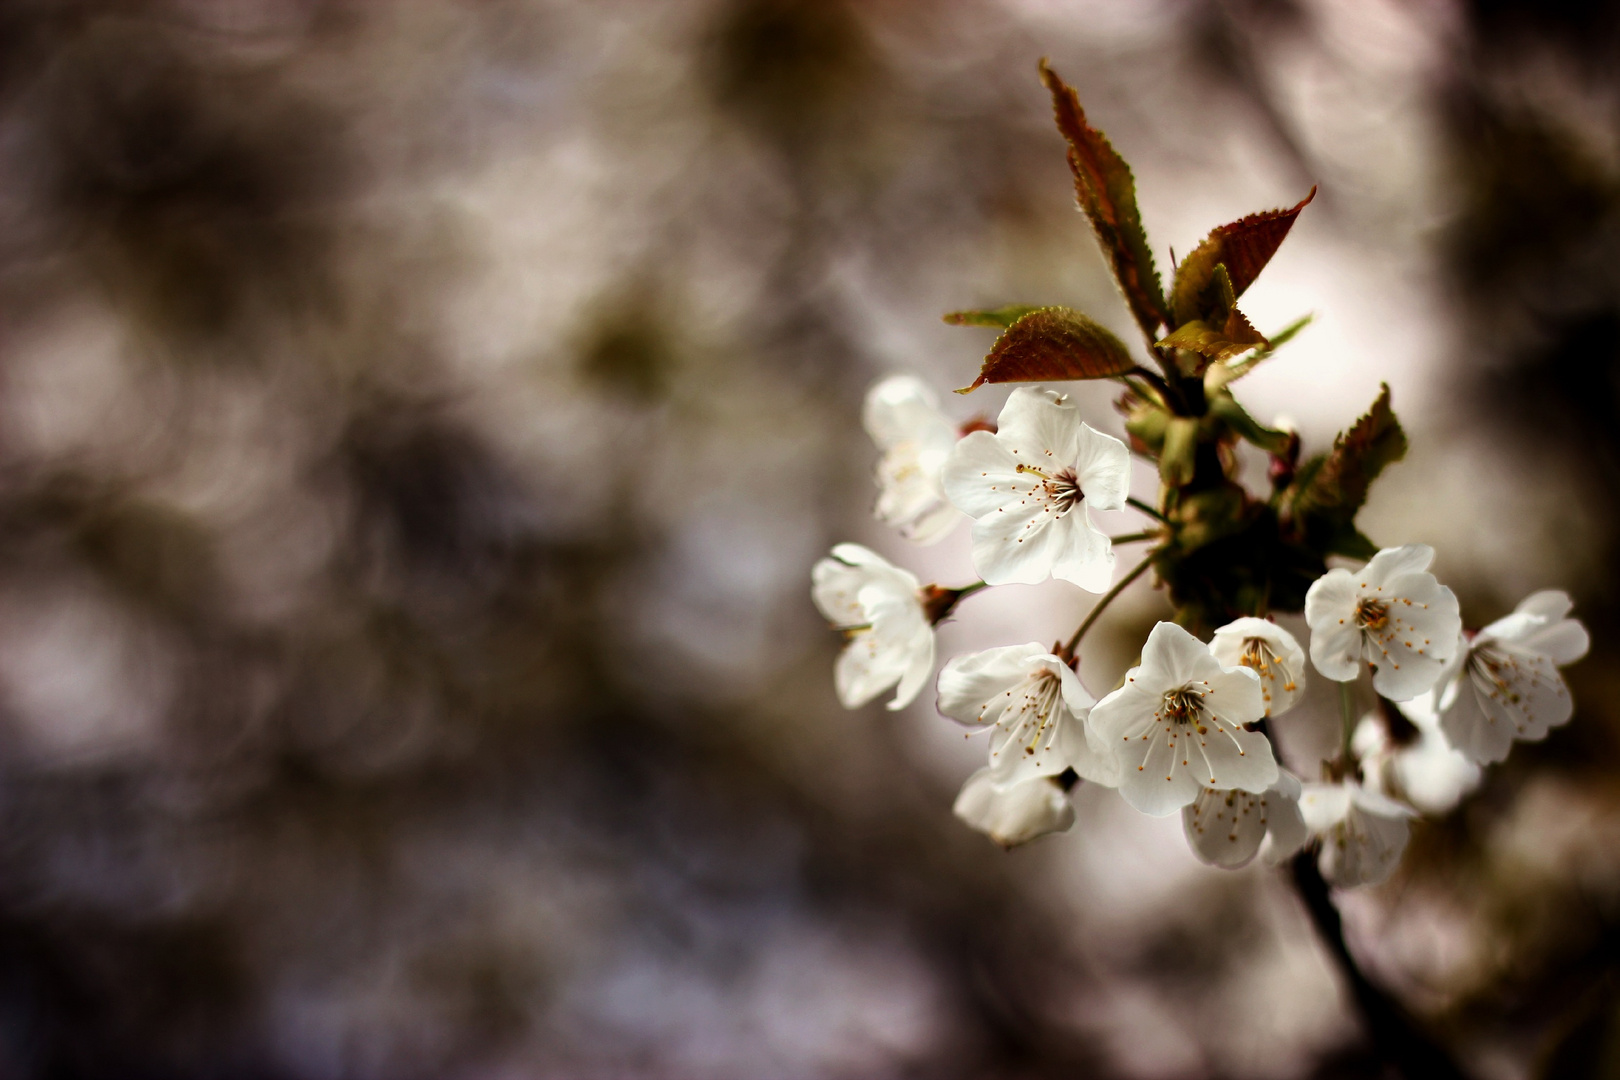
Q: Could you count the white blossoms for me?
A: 12